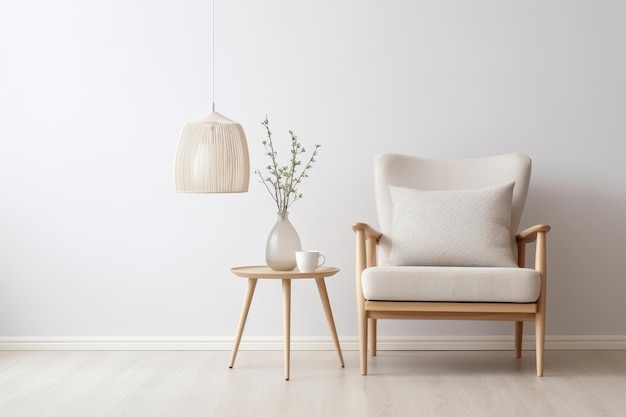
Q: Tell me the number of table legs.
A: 3